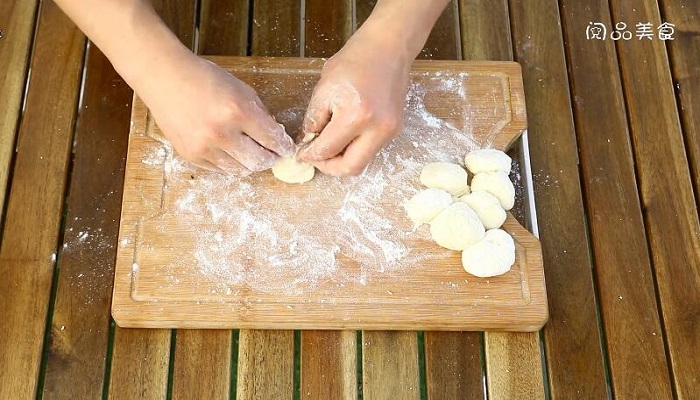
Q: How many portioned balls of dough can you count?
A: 8